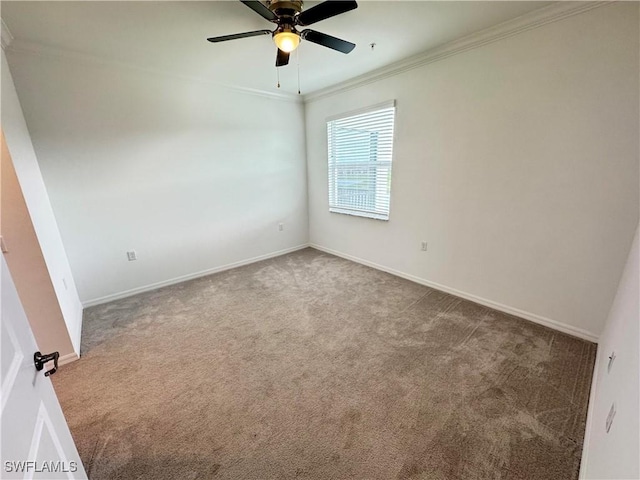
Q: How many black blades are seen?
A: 5